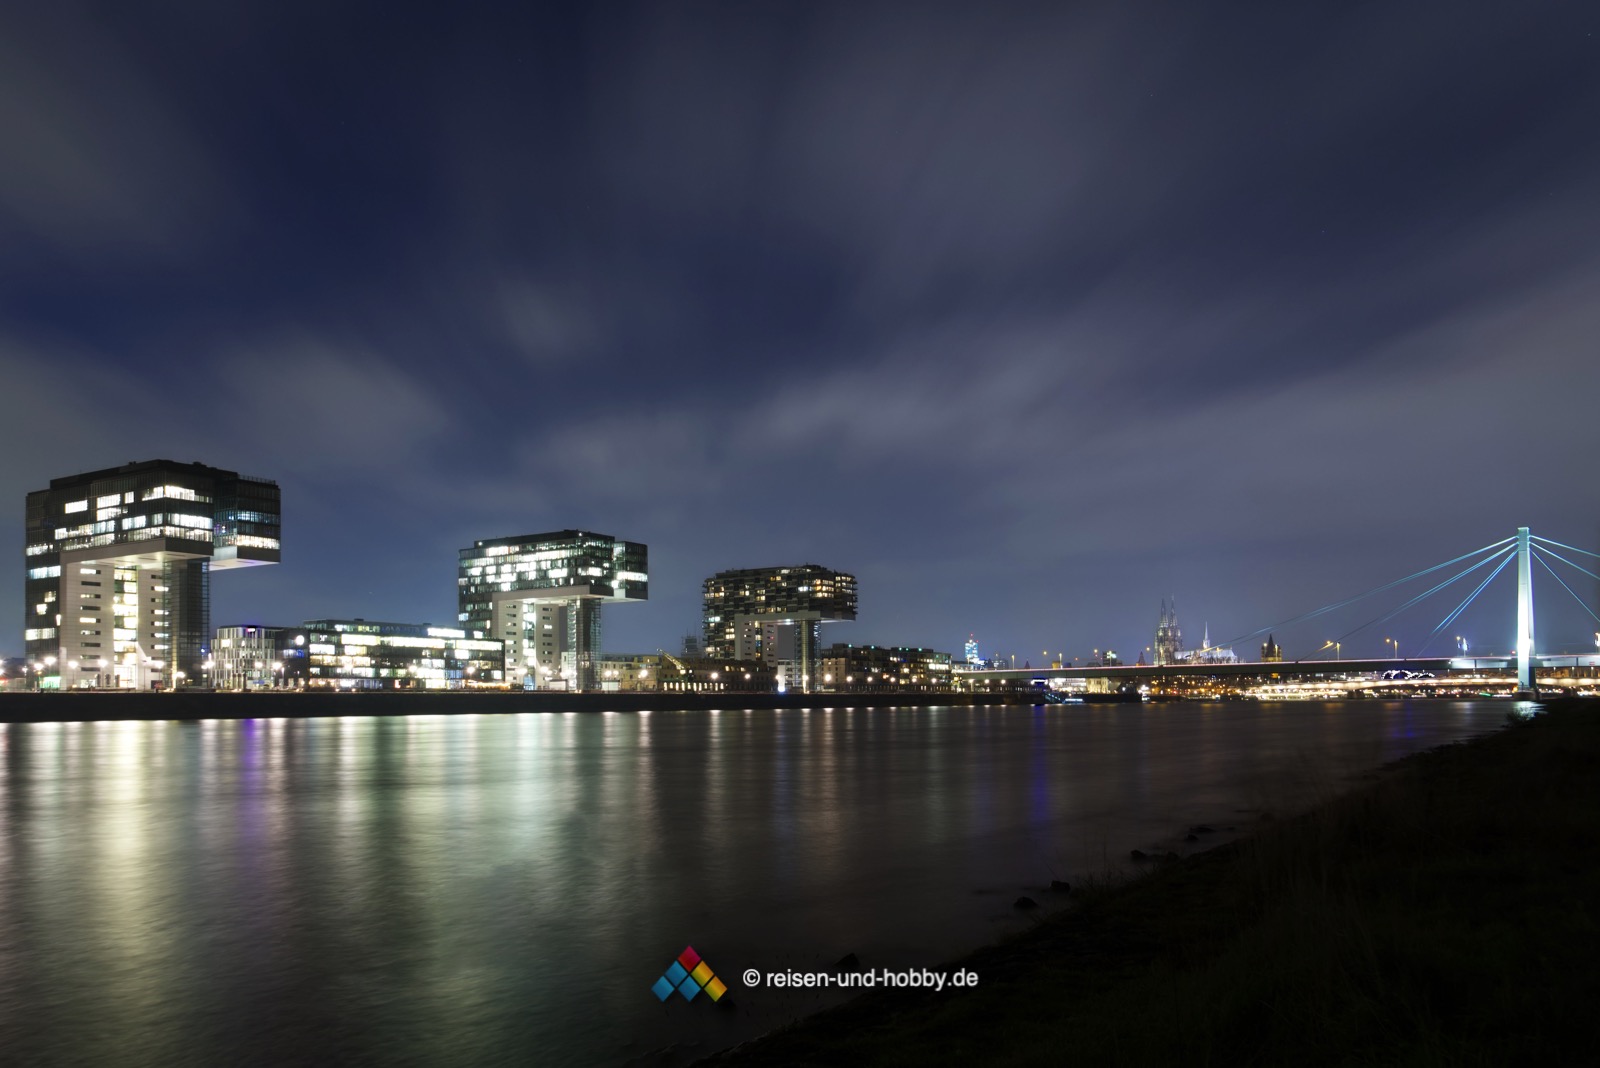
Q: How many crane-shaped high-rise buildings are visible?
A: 3